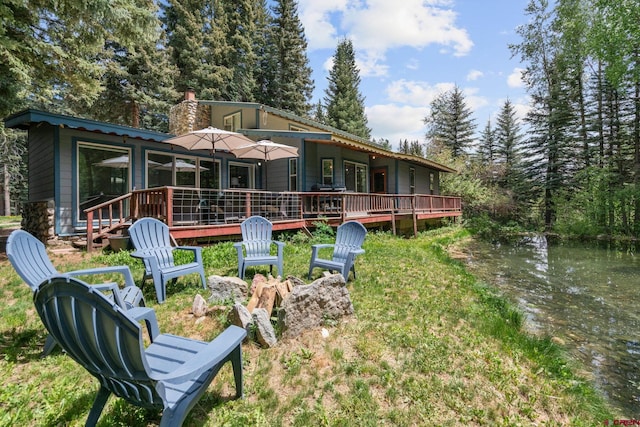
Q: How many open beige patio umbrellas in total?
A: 2